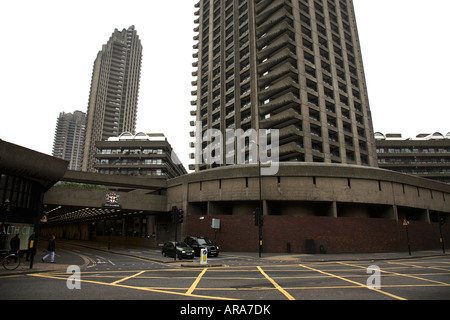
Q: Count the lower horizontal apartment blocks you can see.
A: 2